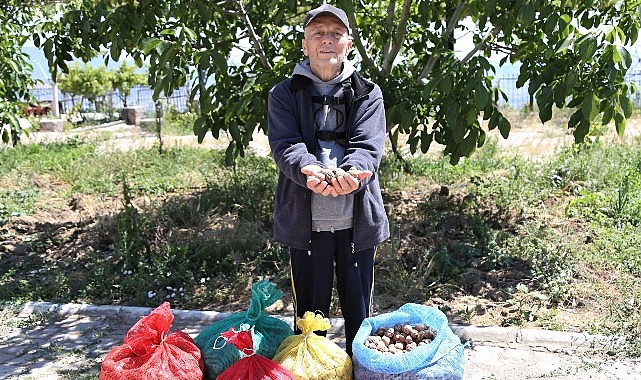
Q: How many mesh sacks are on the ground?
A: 5